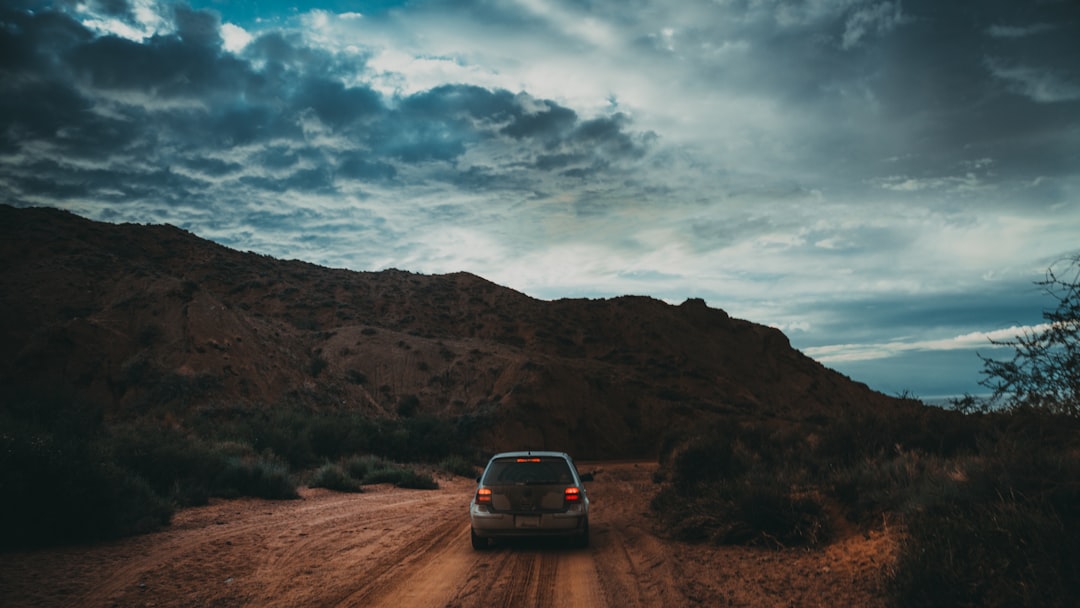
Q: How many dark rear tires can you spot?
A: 2